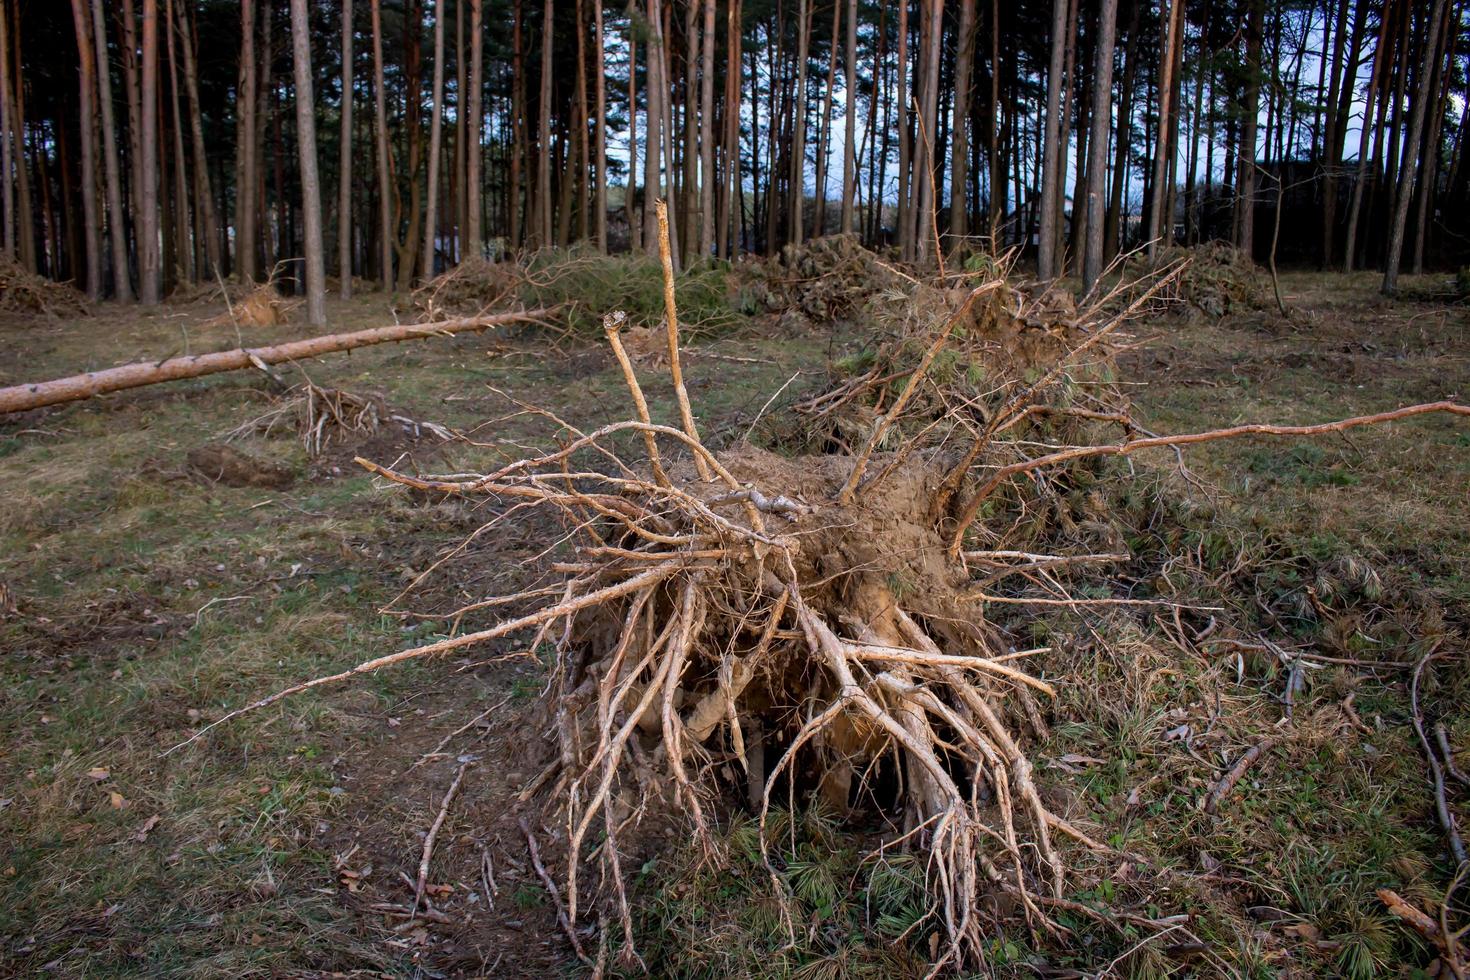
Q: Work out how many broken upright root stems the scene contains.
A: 2